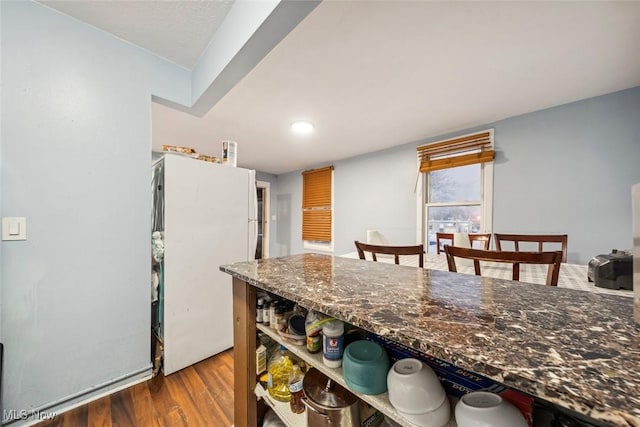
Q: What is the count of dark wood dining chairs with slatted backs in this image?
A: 4